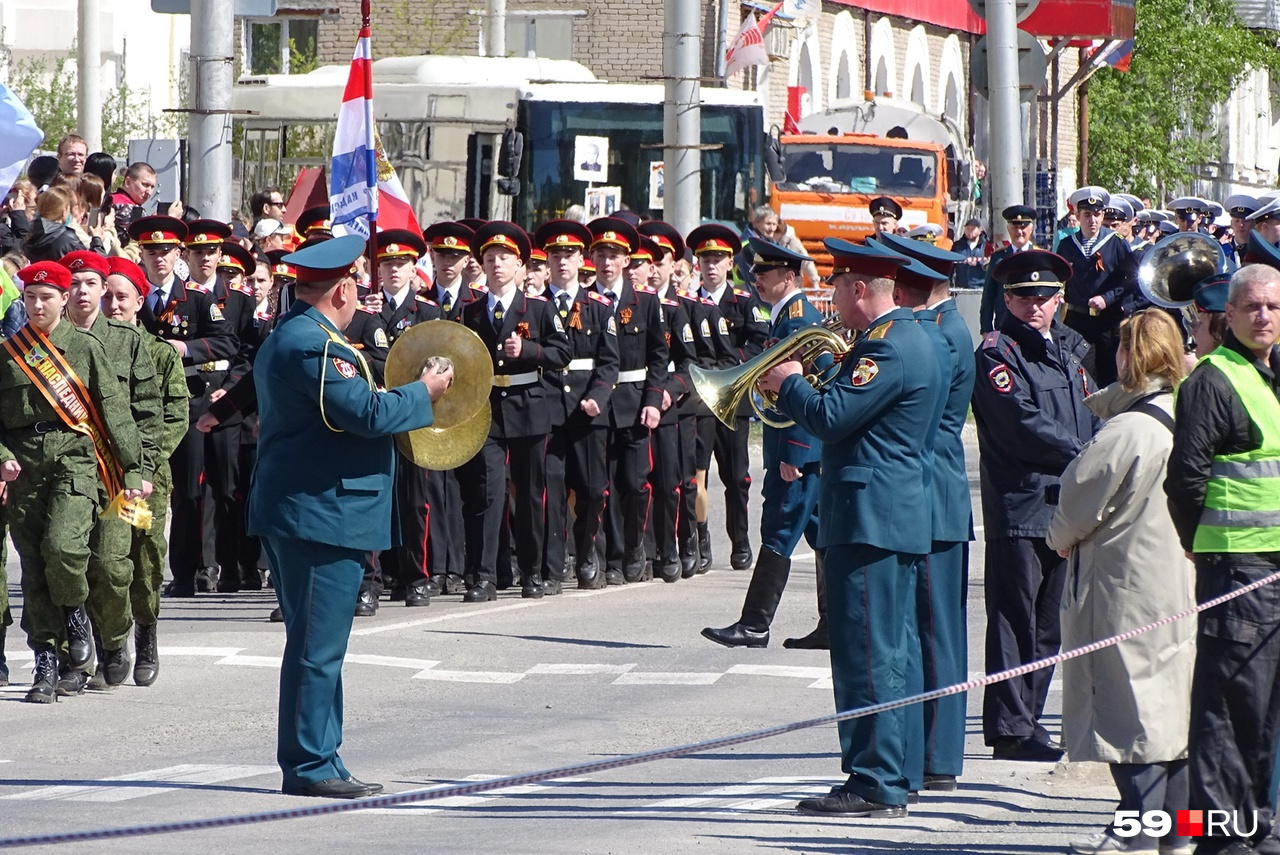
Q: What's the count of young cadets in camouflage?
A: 3